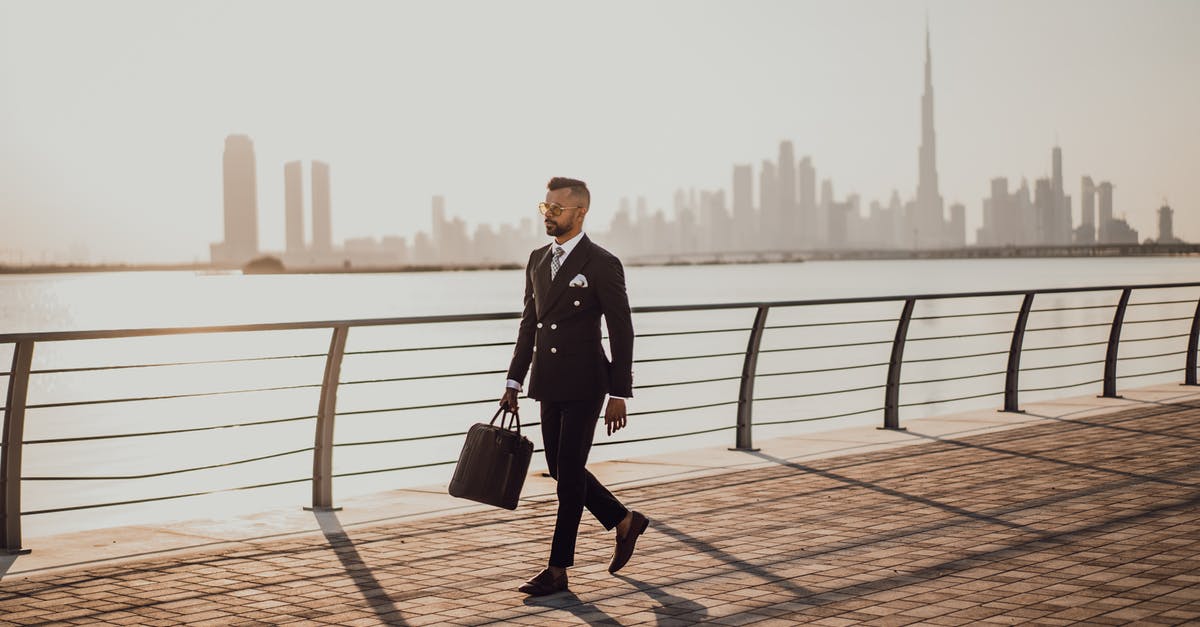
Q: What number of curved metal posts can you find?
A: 7